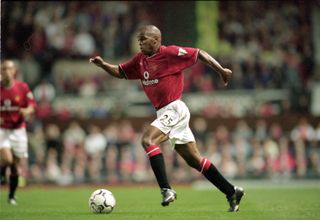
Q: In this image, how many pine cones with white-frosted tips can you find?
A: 0